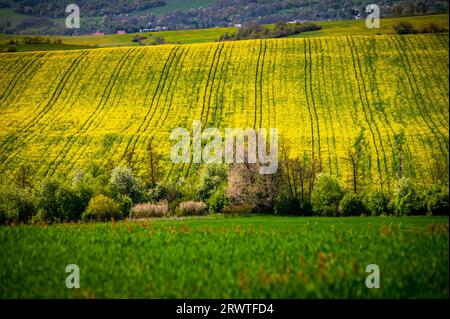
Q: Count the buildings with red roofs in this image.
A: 2